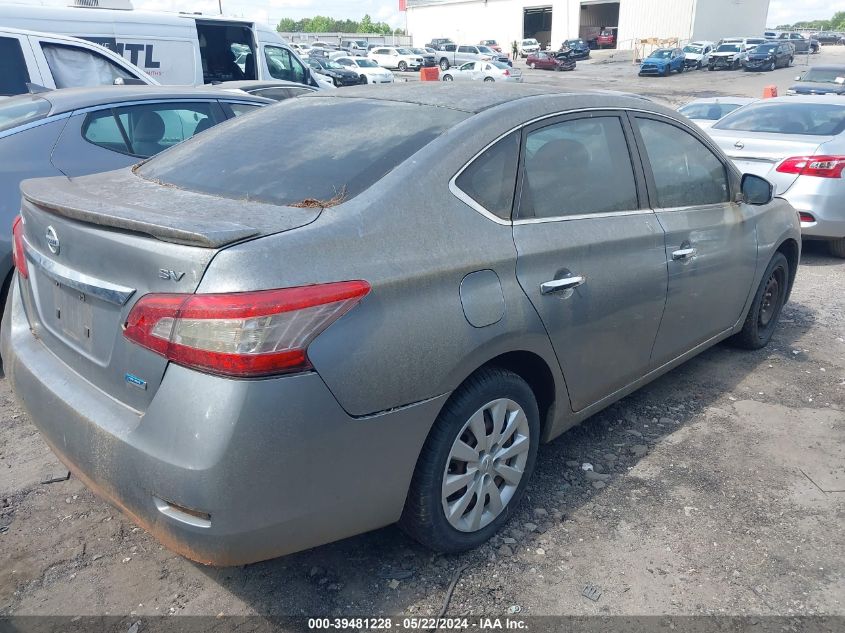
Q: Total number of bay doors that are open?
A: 2